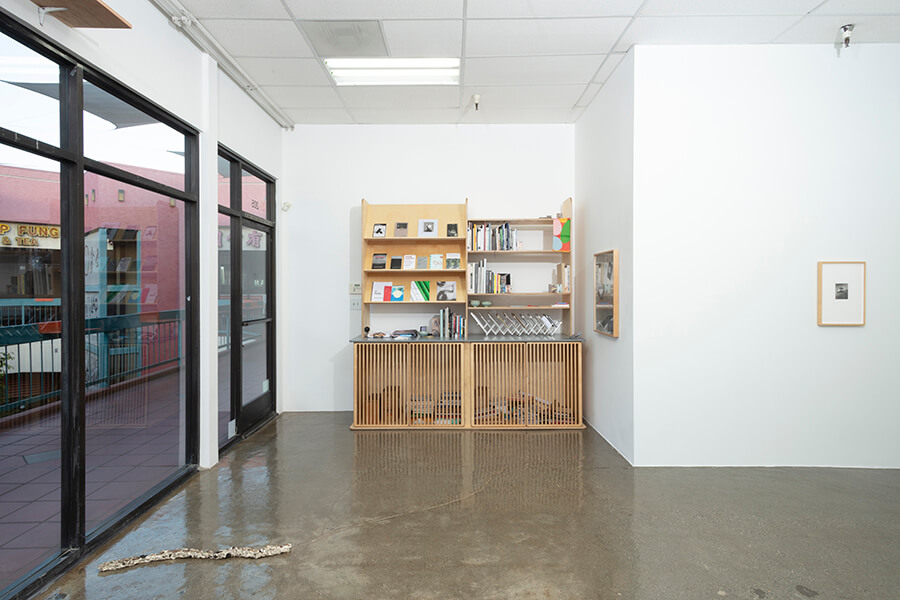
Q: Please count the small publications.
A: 15